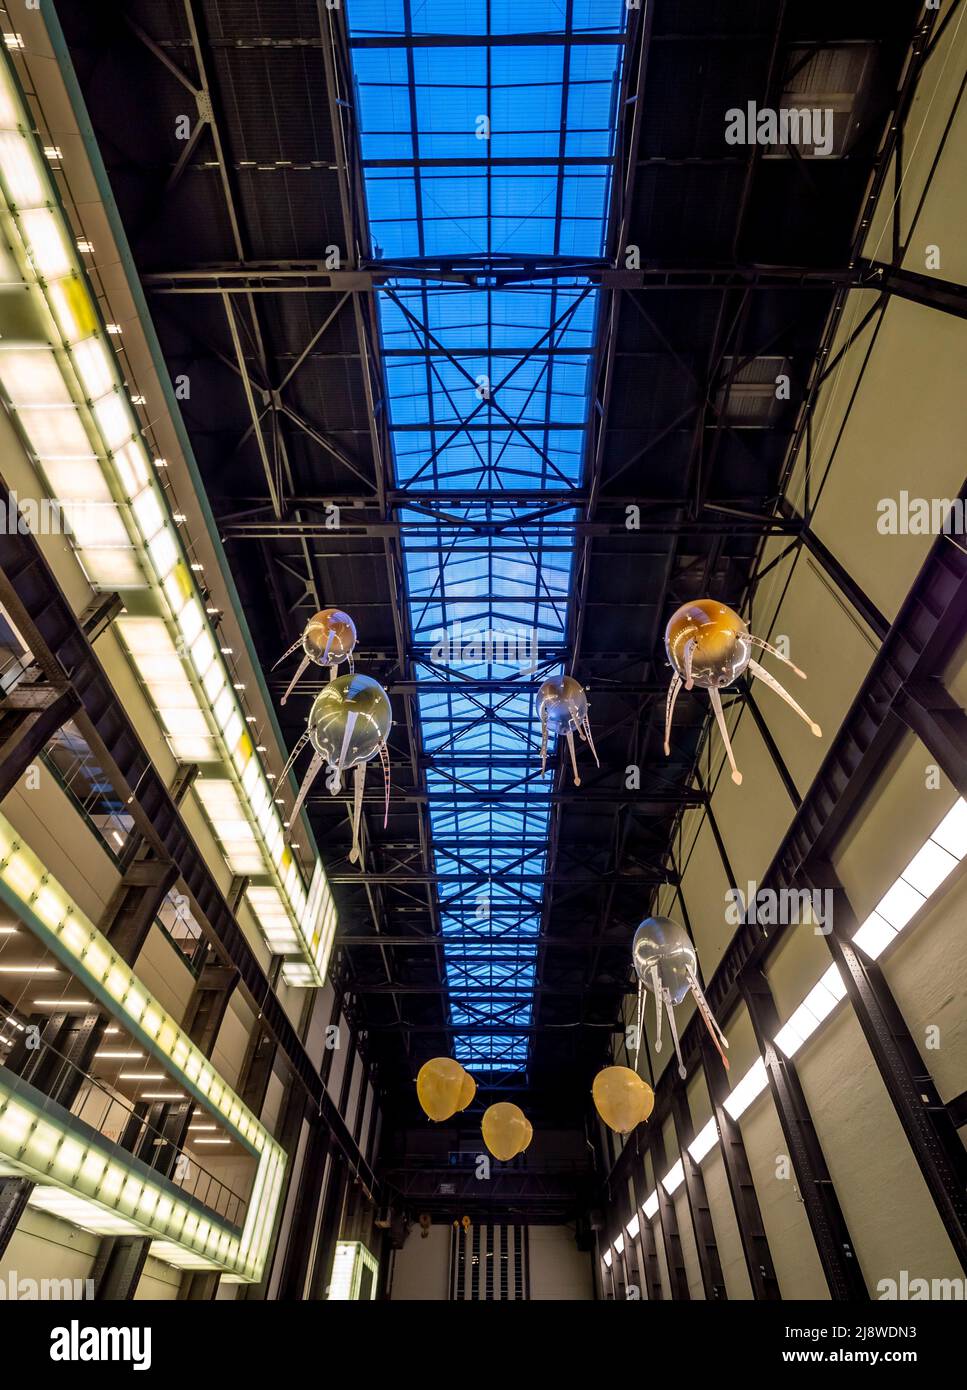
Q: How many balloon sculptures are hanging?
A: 8